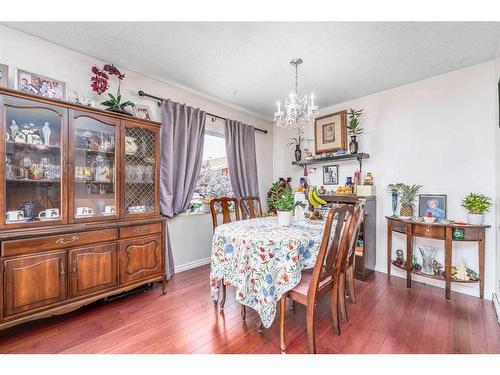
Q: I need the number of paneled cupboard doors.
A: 3